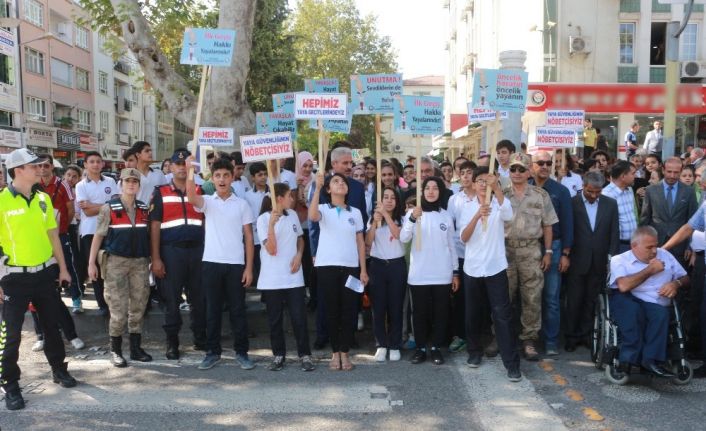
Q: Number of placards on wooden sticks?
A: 14